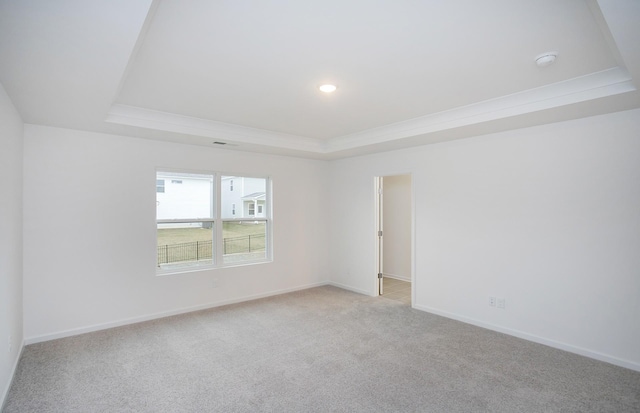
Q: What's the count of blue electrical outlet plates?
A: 0